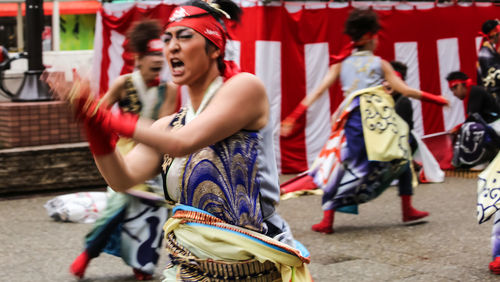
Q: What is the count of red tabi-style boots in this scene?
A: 5